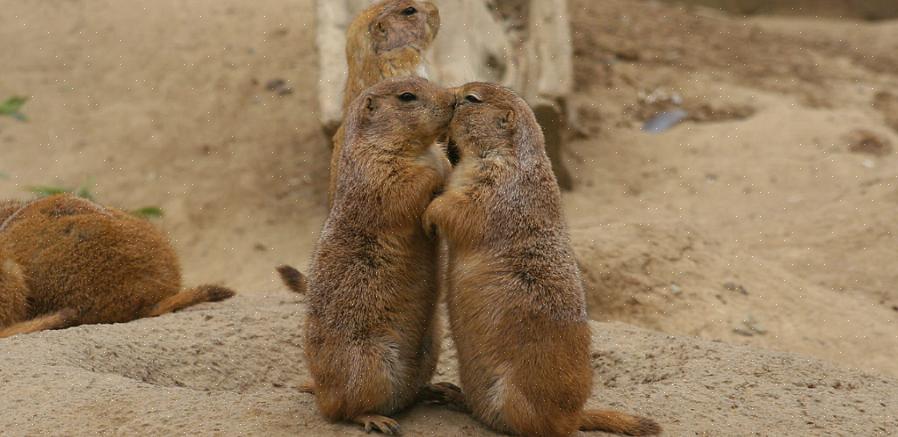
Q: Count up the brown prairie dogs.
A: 5